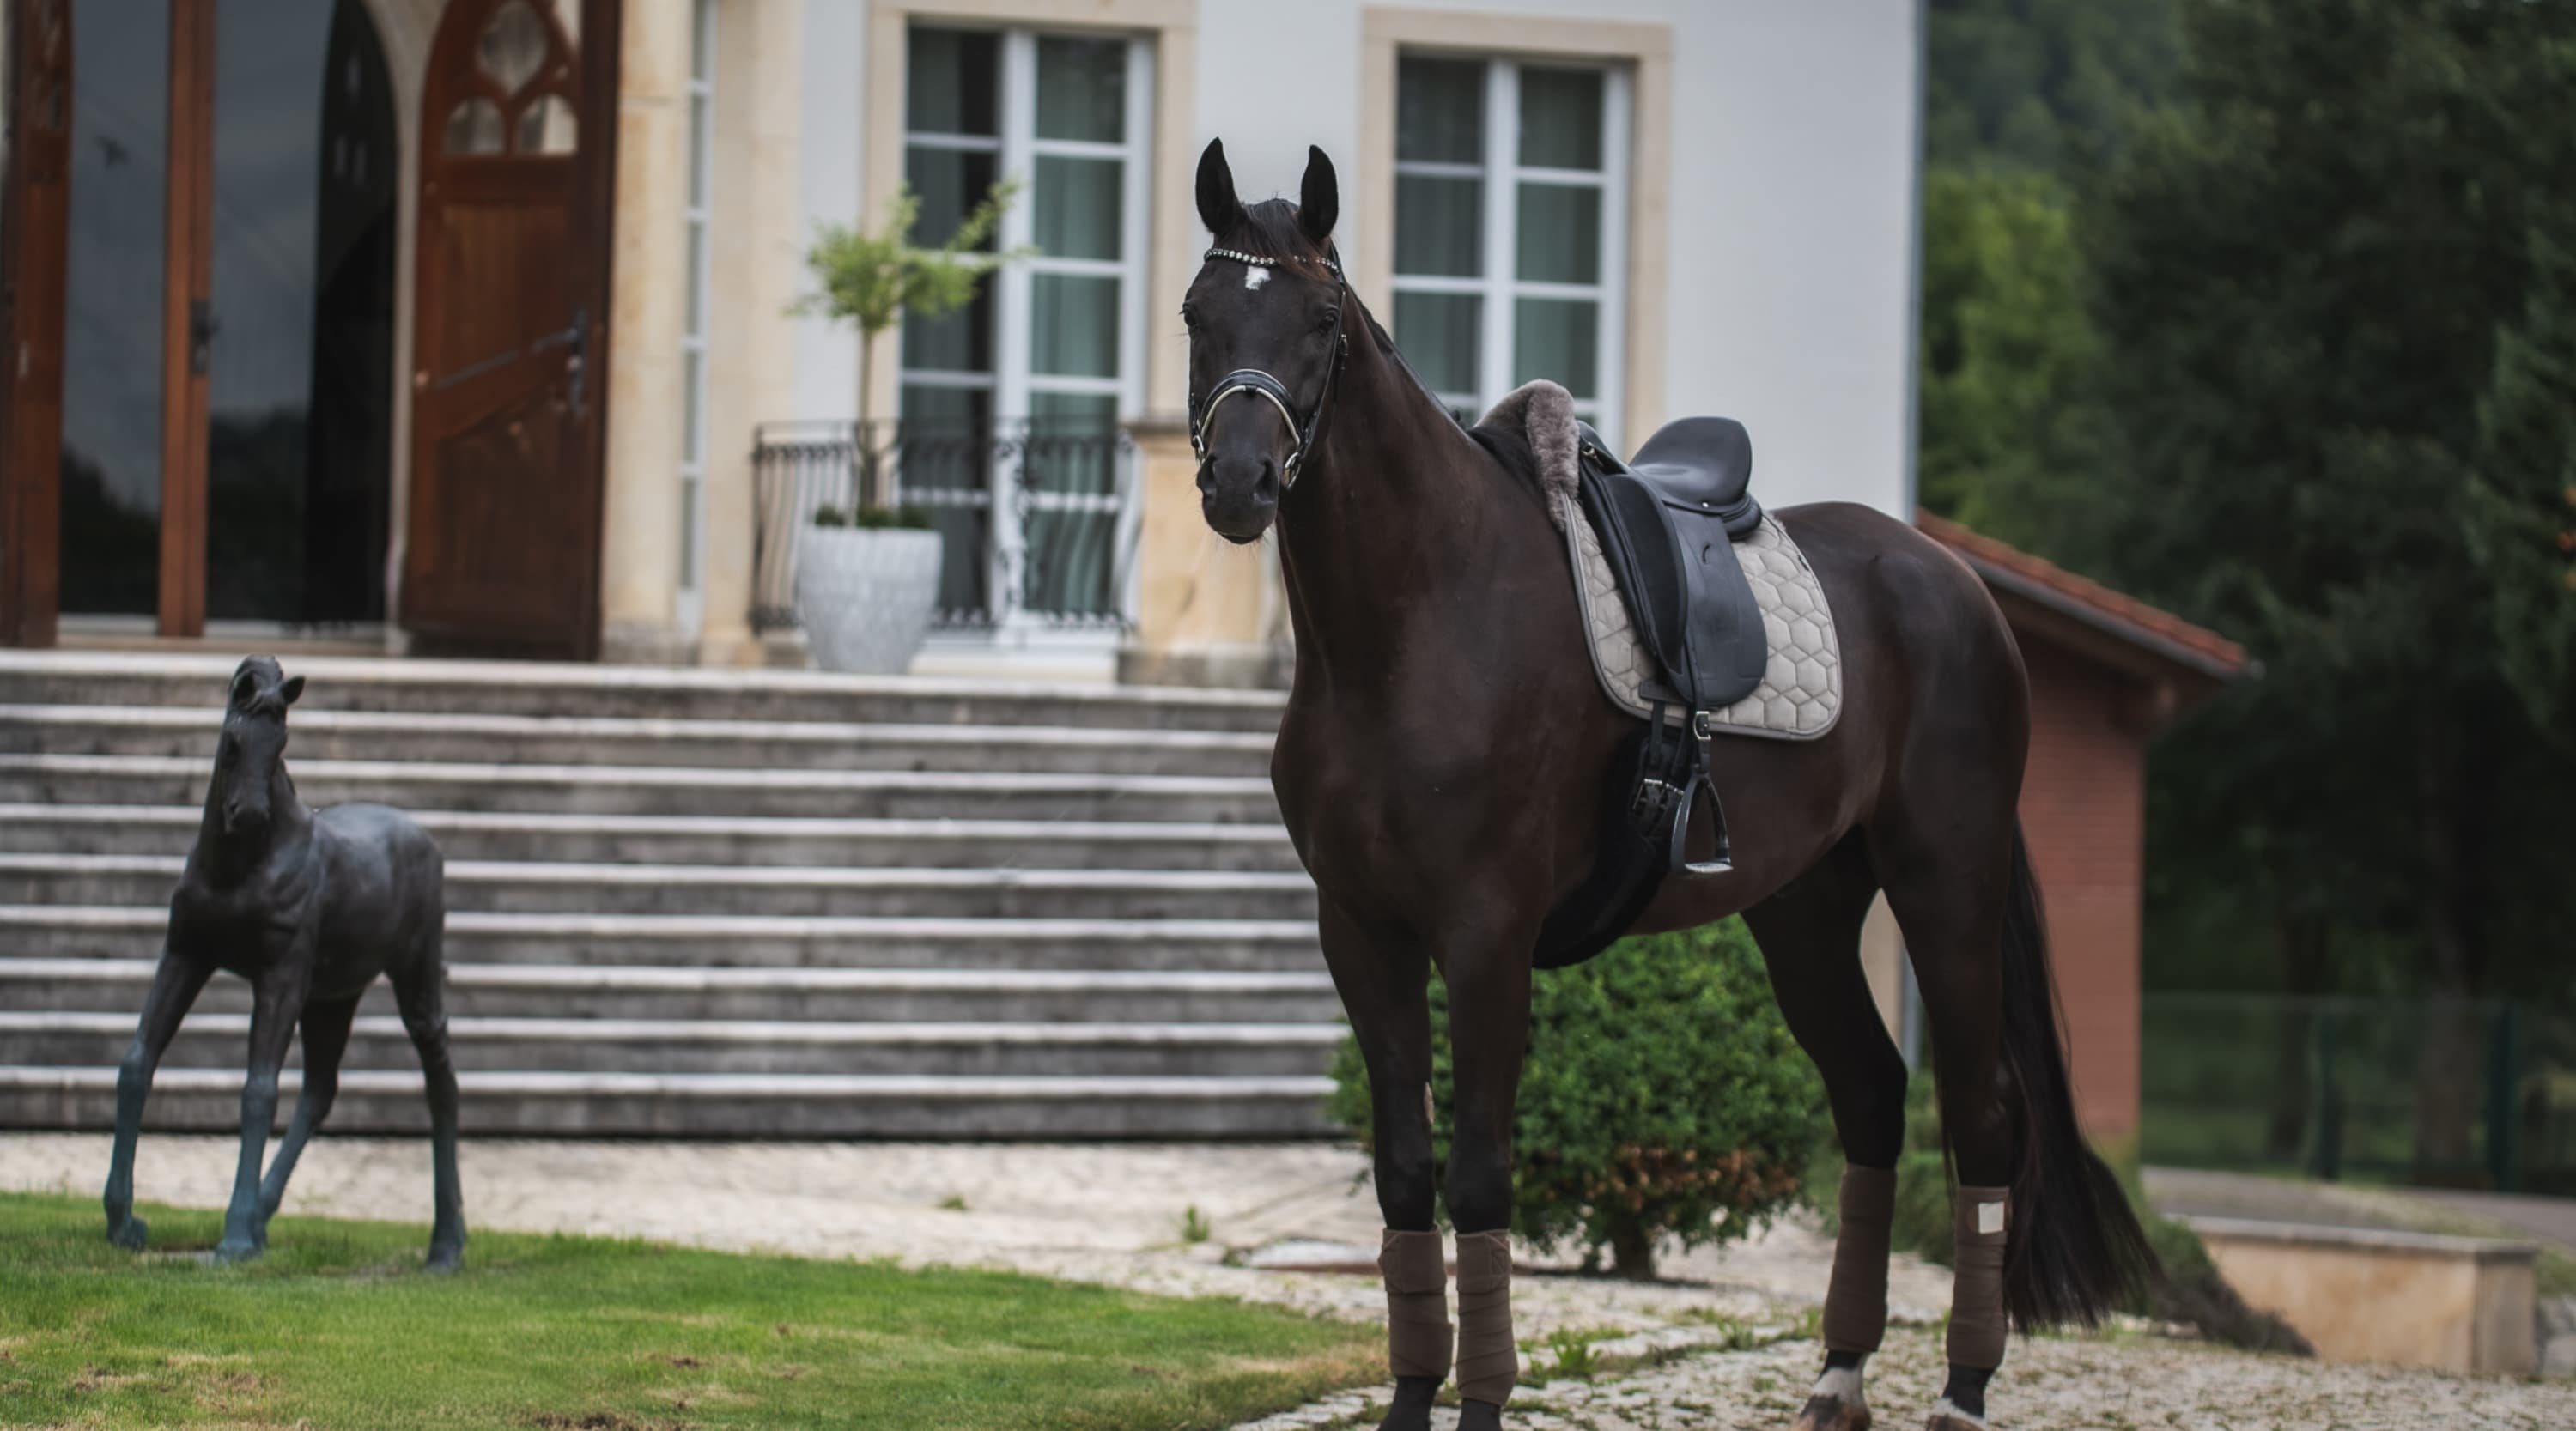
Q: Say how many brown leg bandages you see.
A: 4